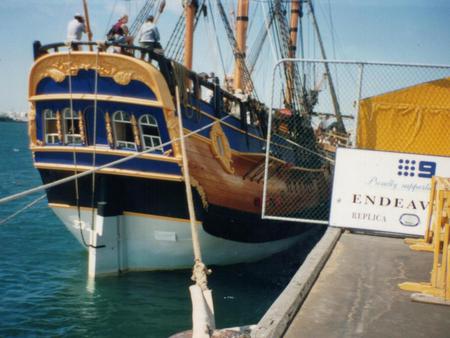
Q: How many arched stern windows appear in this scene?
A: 4